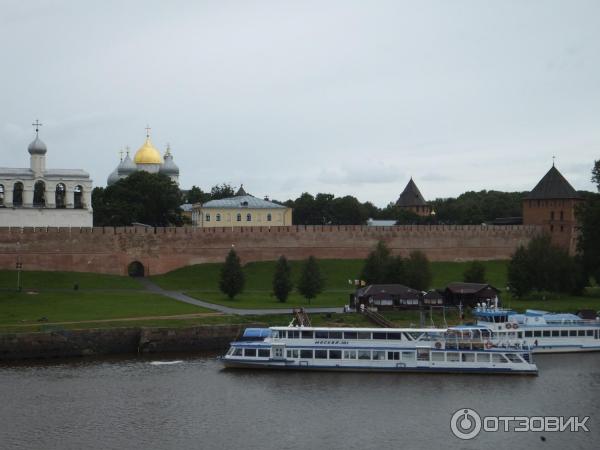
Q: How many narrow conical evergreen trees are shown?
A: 3